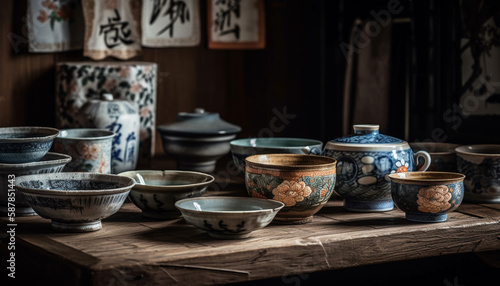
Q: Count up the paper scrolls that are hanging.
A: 4